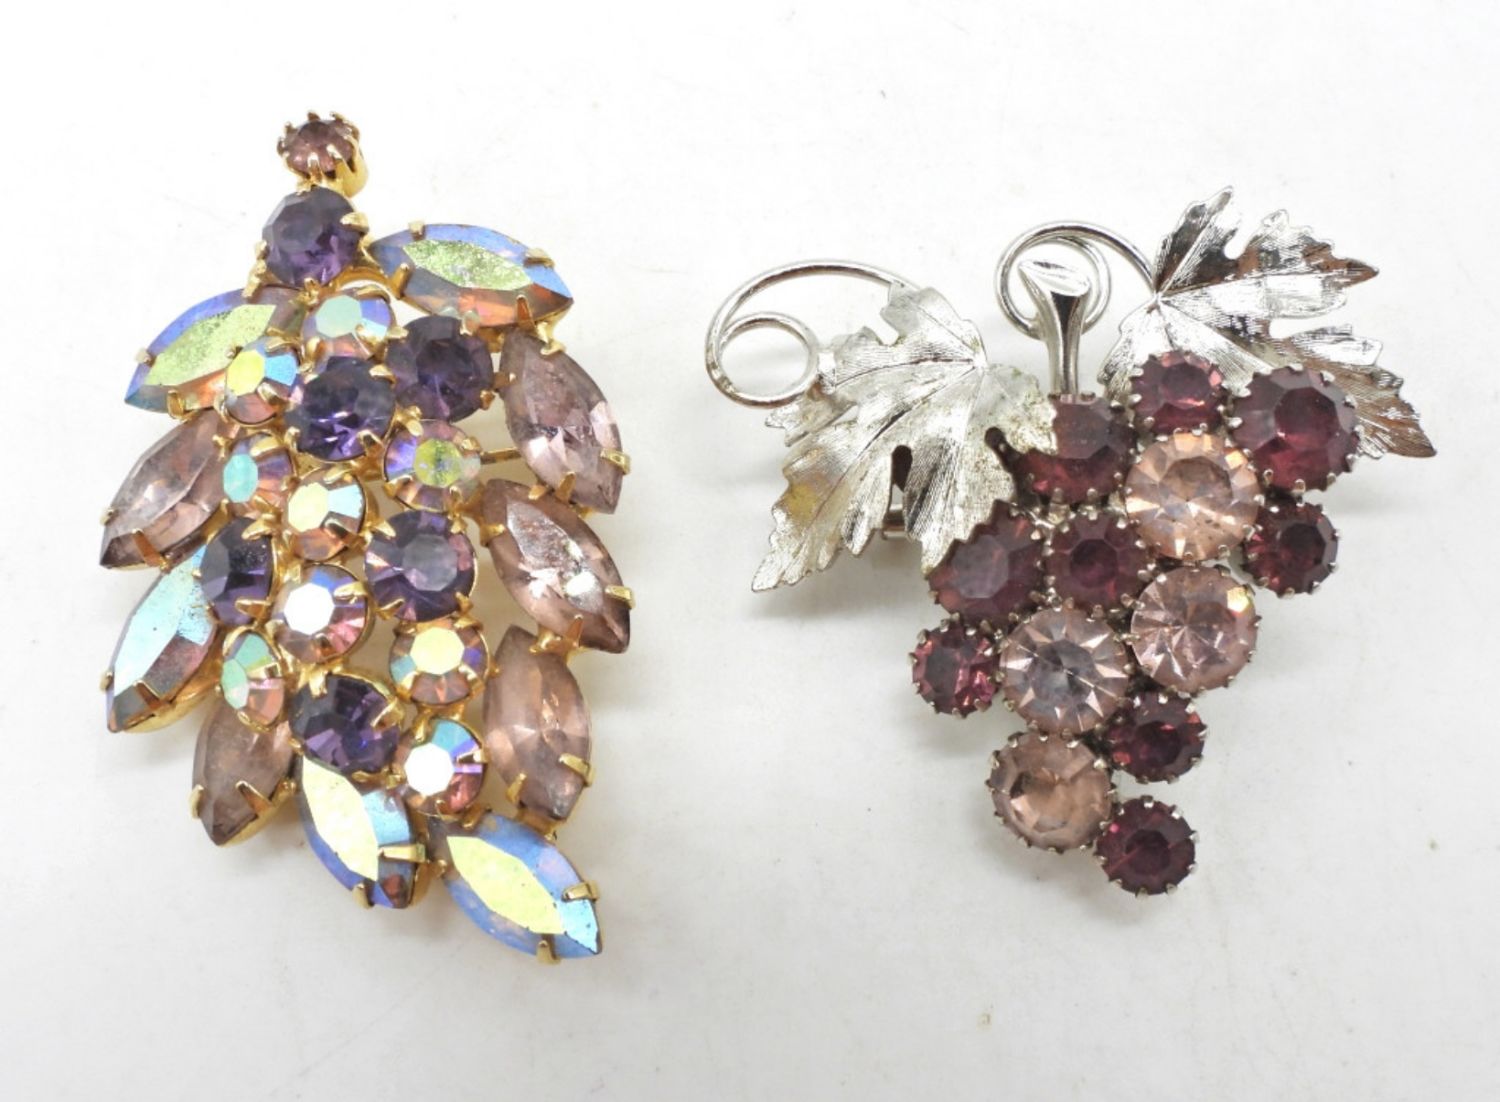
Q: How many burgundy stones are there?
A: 9